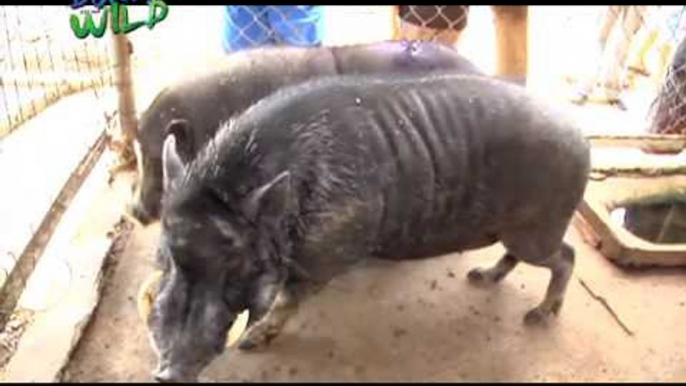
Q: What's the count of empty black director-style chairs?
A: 0